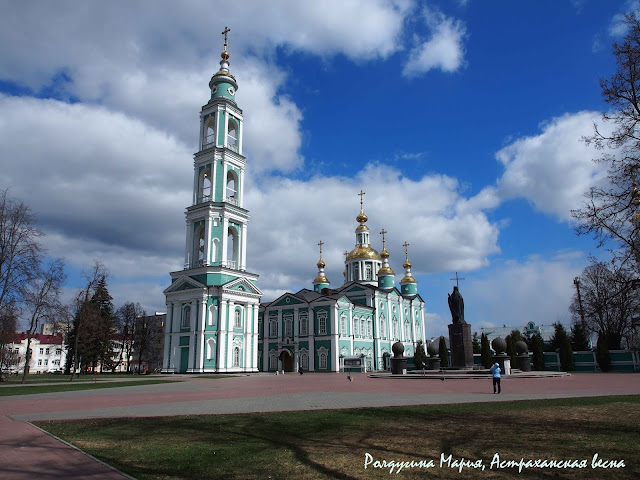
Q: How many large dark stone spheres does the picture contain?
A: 4